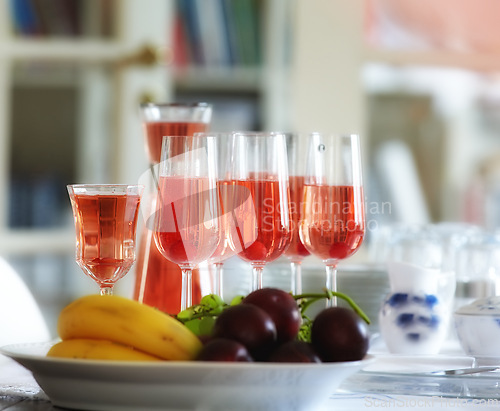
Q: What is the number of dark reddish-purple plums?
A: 5